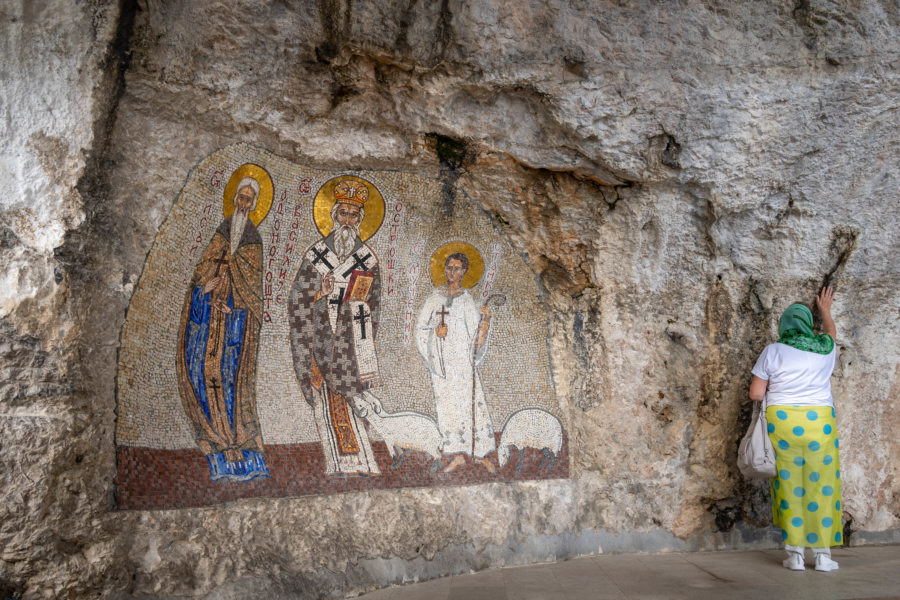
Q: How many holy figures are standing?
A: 3